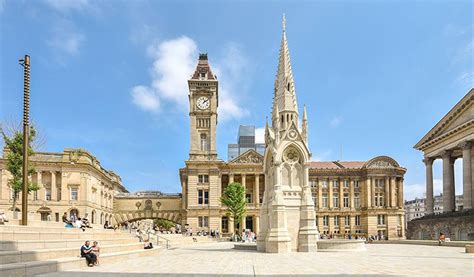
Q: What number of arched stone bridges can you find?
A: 1